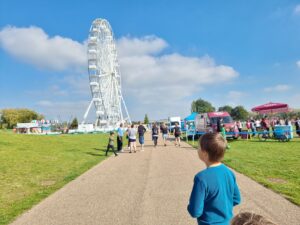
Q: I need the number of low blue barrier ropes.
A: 1